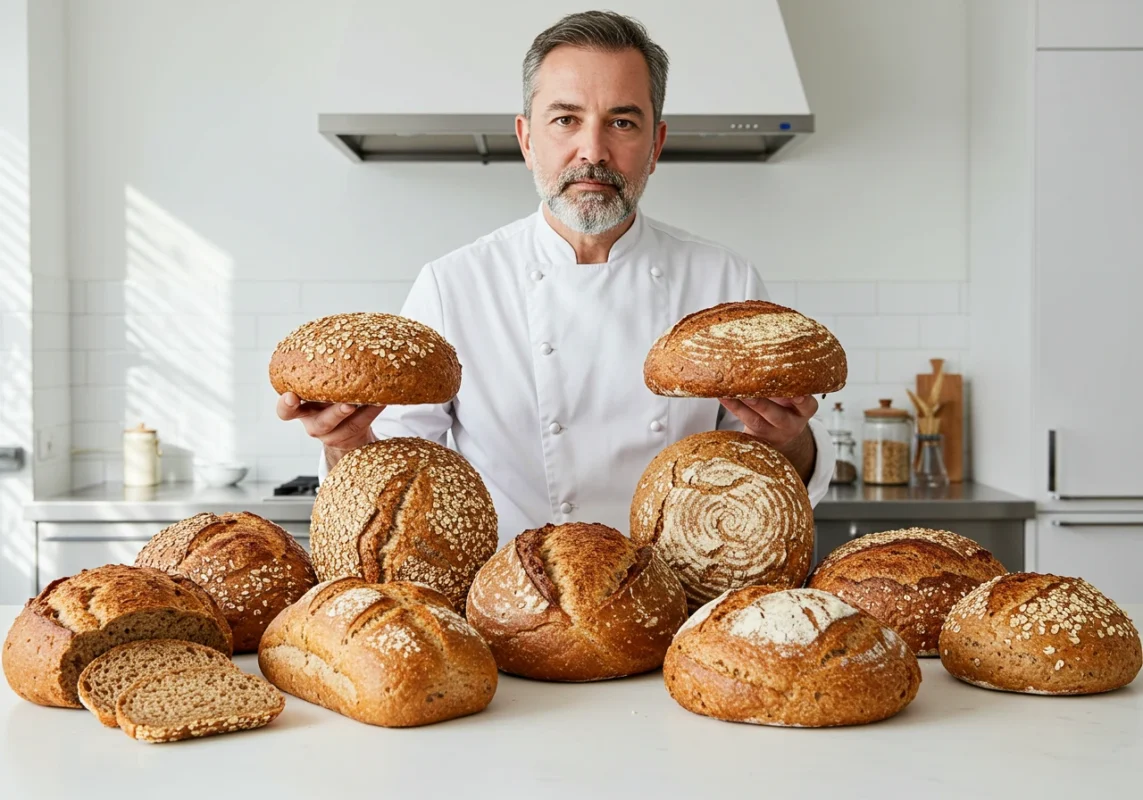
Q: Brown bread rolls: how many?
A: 11